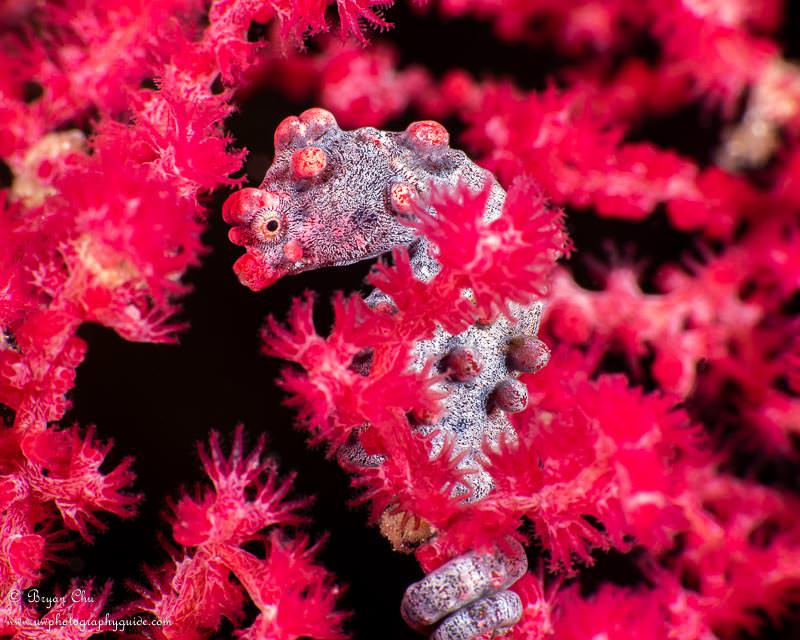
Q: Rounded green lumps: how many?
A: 0